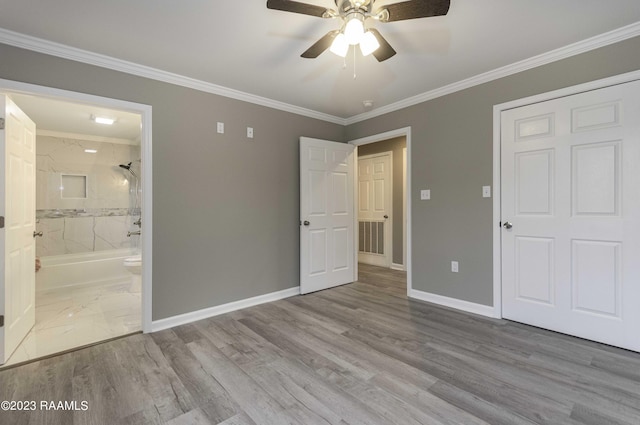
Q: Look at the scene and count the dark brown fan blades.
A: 4